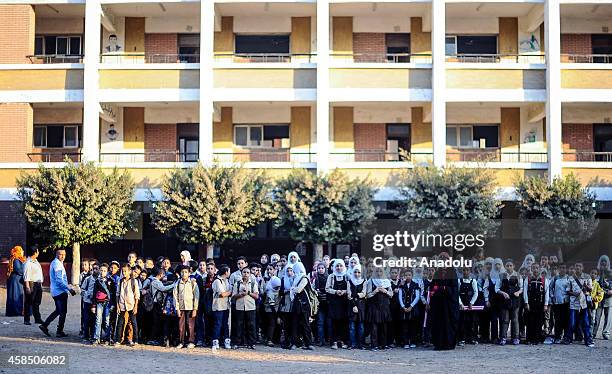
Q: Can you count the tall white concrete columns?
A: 5